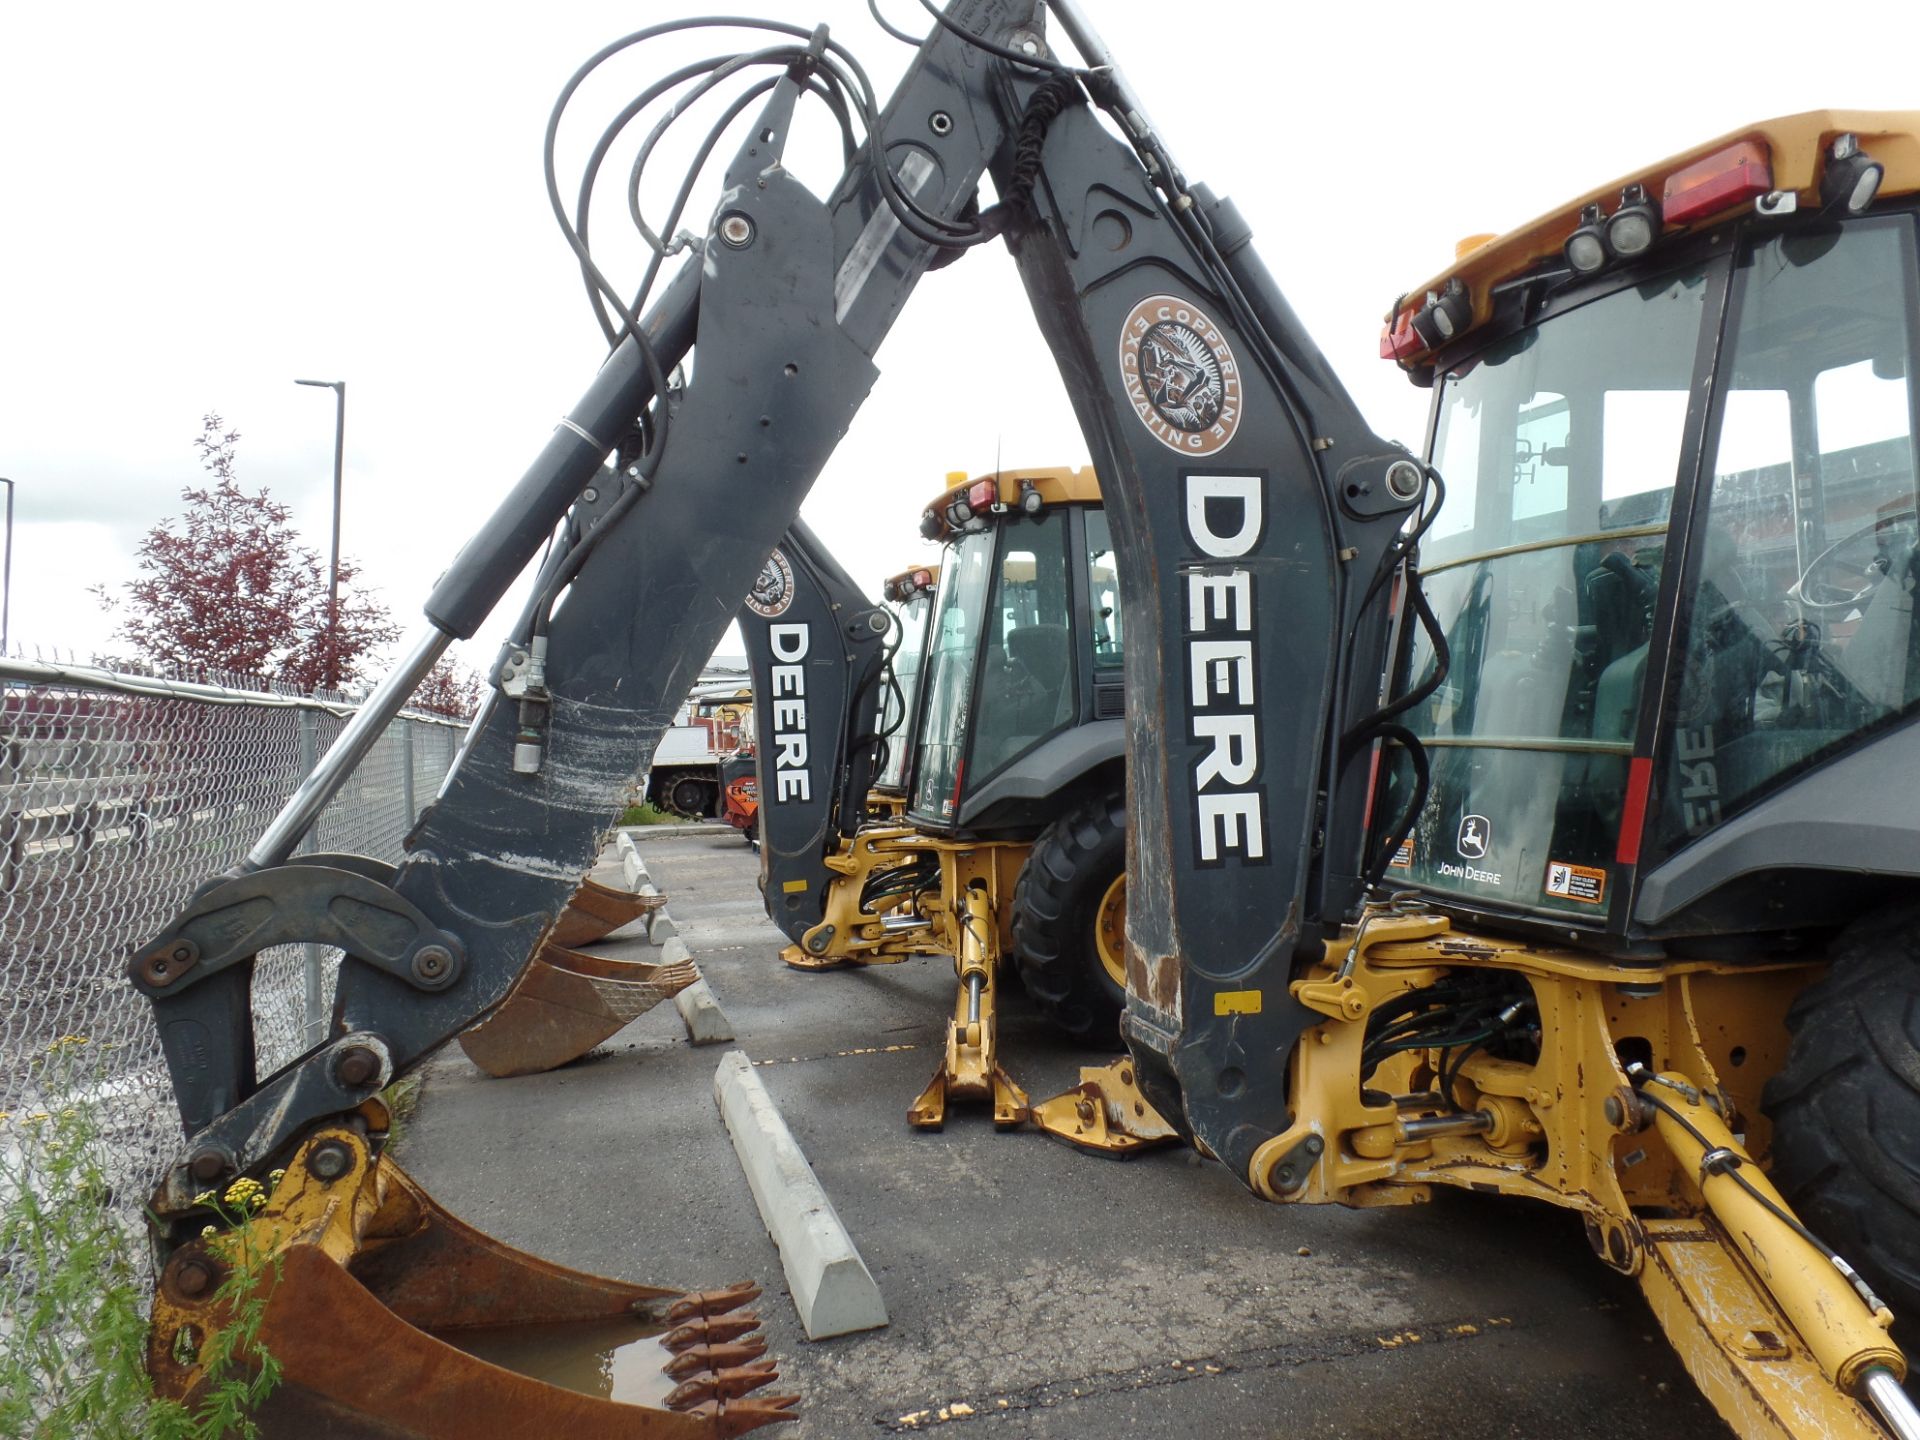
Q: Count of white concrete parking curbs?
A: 5